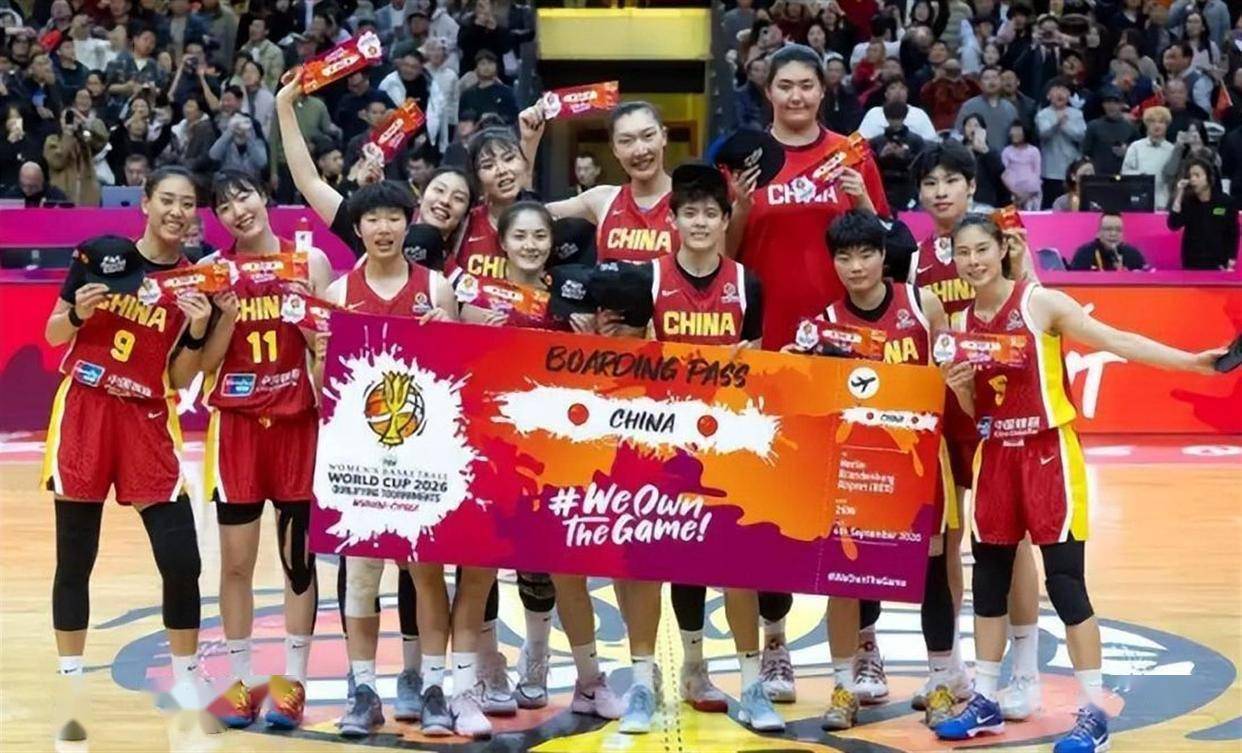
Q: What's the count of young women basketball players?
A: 12